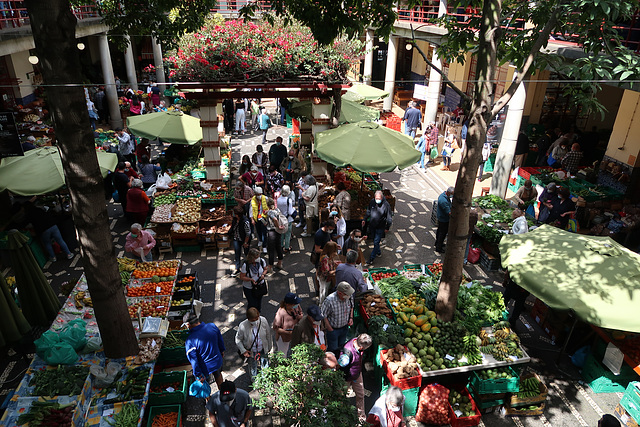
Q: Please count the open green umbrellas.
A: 6